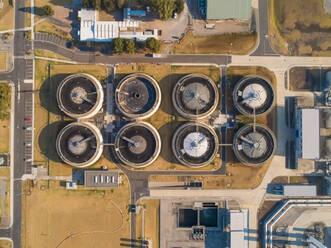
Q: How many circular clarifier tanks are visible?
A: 8